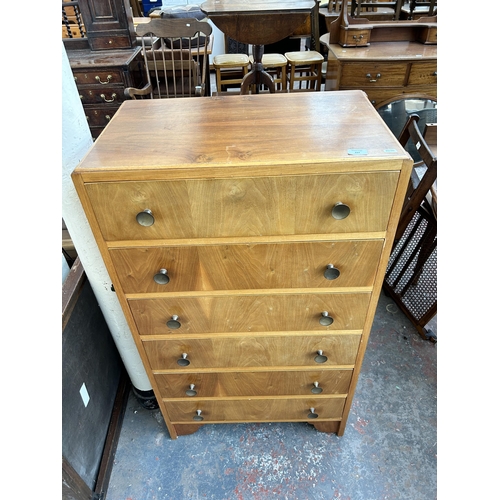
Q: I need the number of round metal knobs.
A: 12